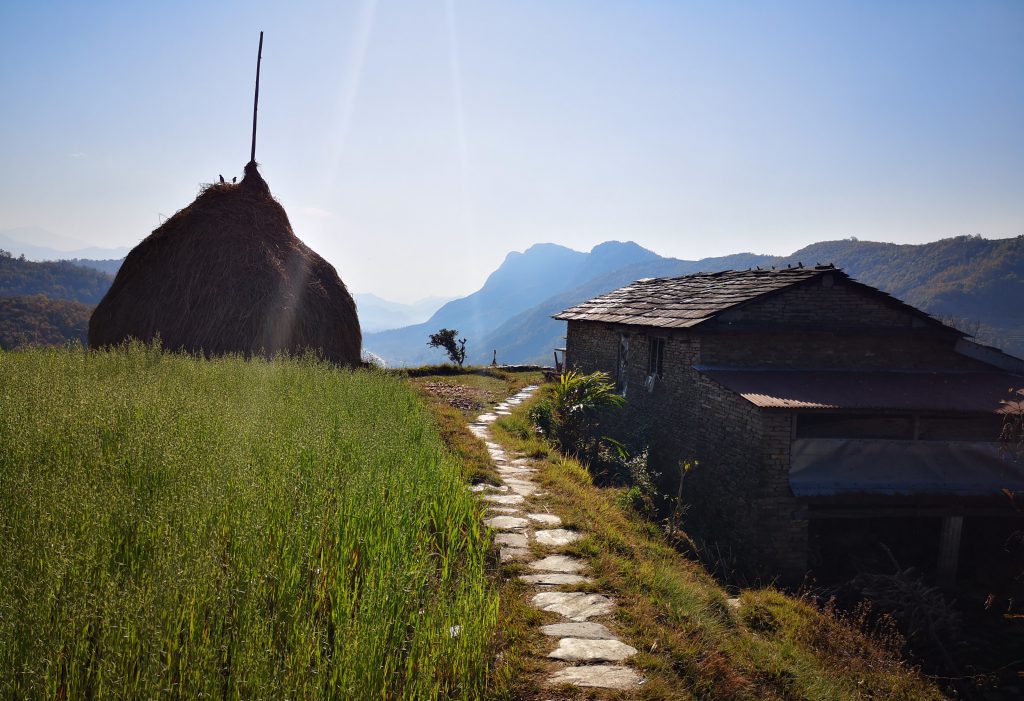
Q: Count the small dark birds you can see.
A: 9